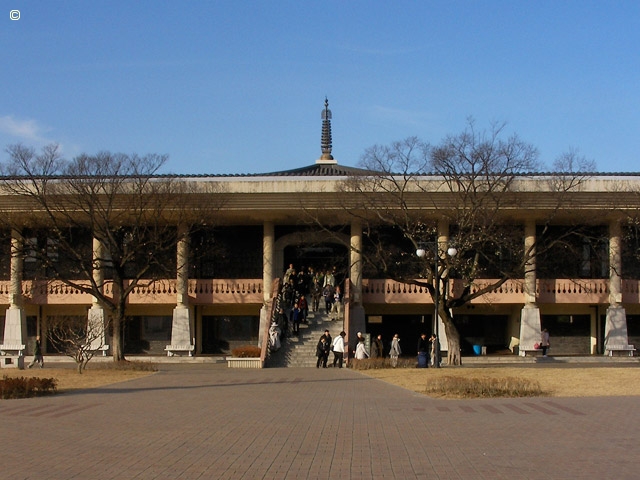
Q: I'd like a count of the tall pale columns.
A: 8